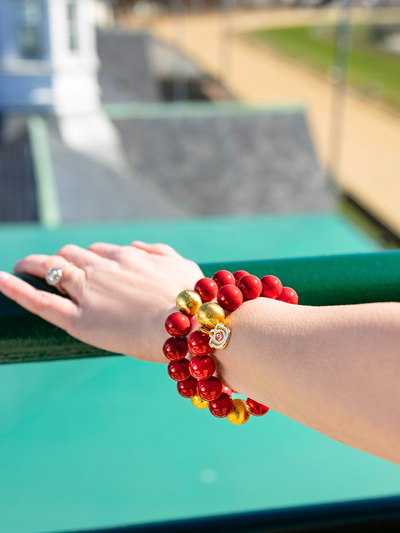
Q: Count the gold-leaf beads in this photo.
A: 4